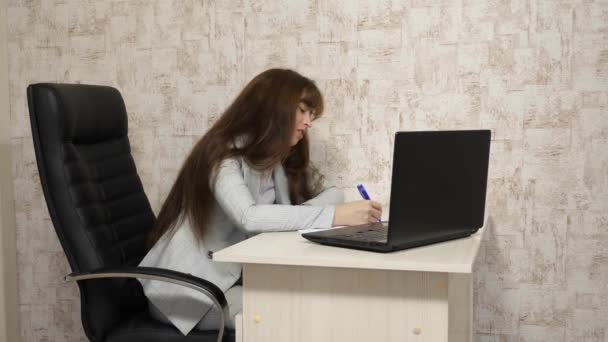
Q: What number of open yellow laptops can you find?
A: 0